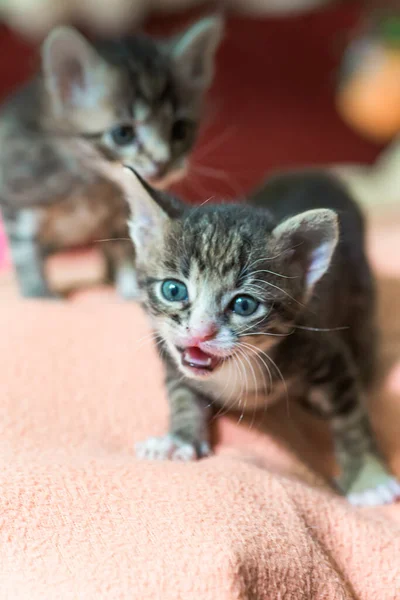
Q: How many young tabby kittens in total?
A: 2